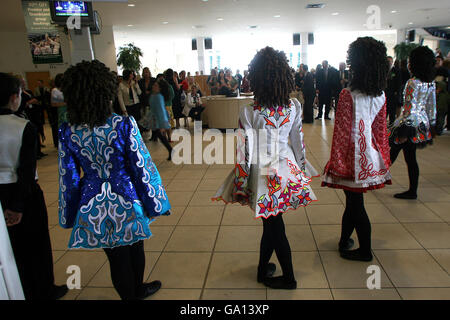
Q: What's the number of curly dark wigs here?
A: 4